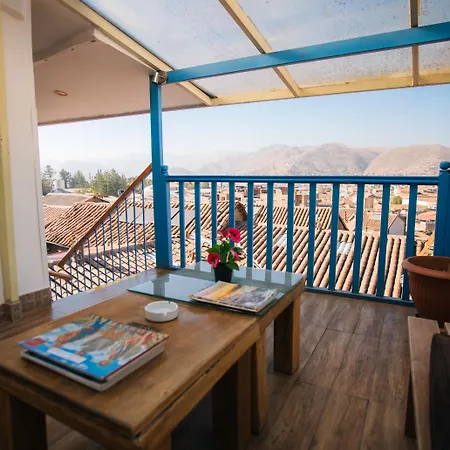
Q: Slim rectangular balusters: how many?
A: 12